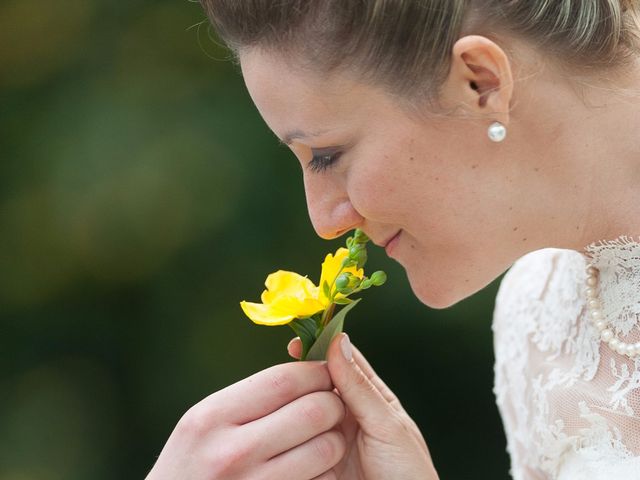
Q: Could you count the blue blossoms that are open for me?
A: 0